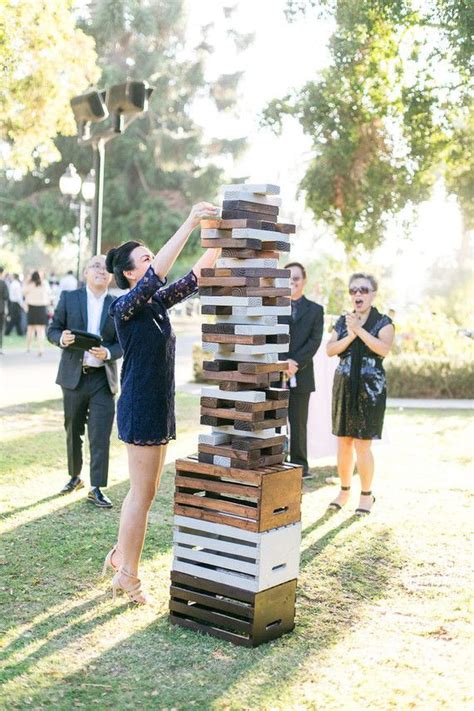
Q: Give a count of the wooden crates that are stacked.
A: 3